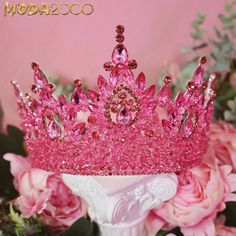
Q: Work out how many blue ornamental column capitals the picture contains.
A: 0